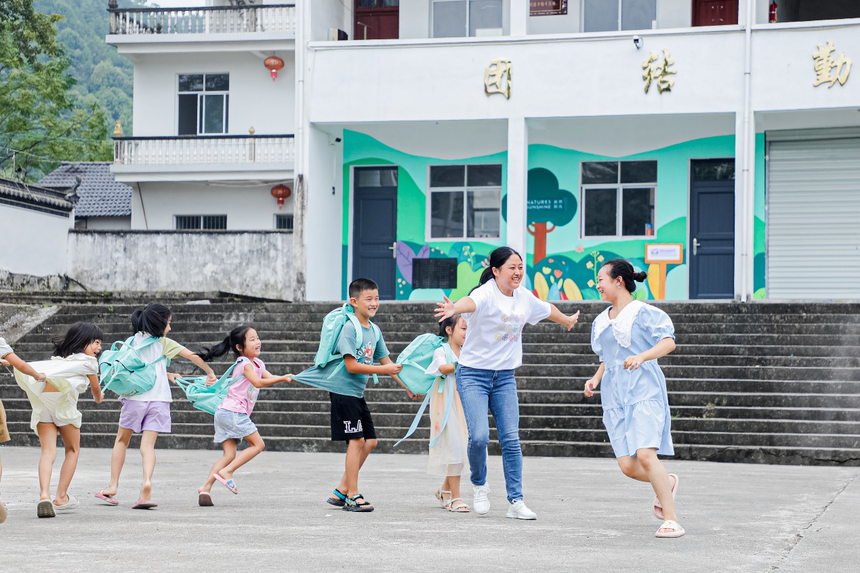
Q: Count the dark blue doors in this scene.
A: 2